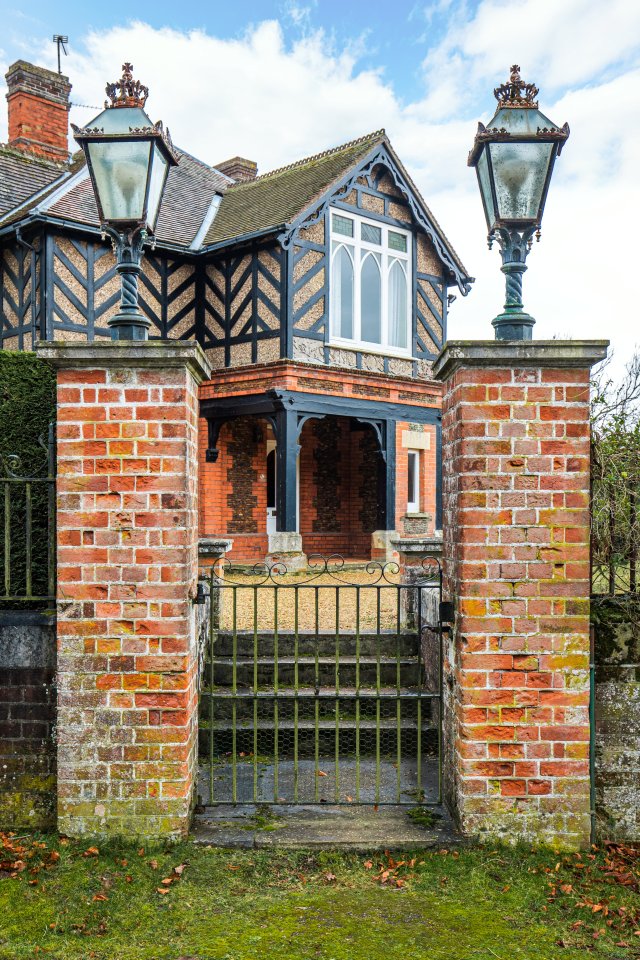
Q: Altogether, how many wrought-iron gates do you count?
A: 1